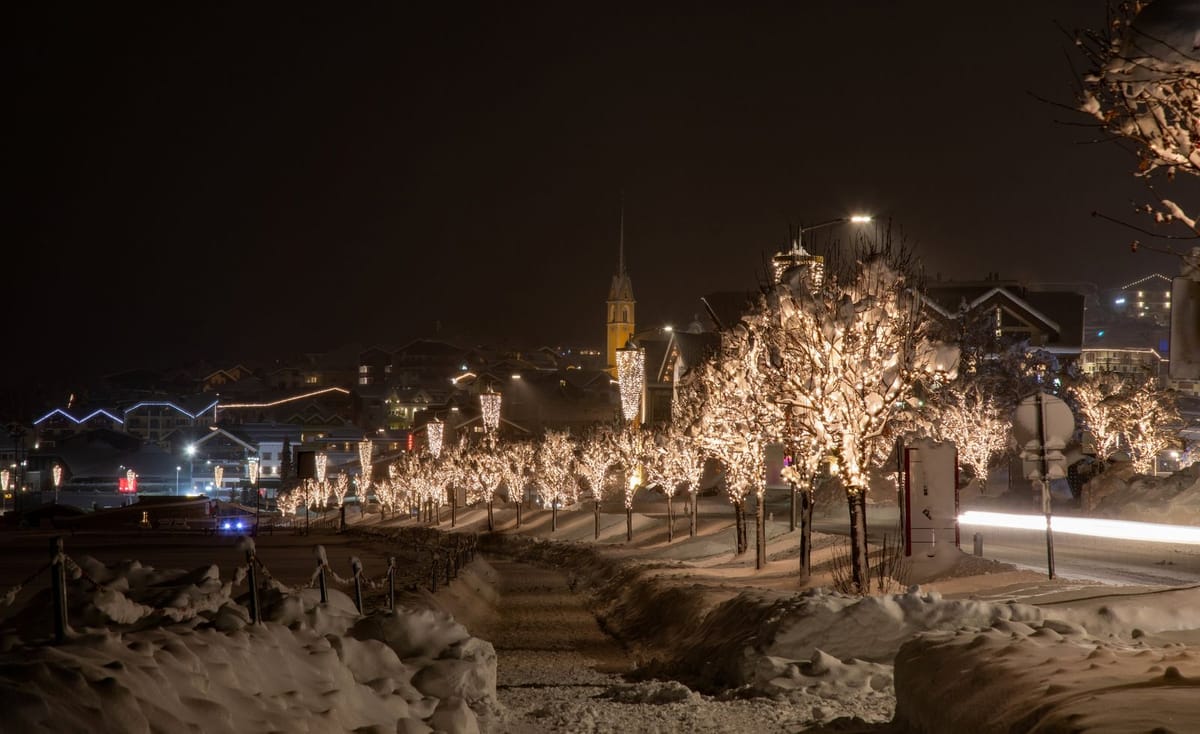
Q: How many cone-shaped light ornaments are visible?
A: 11